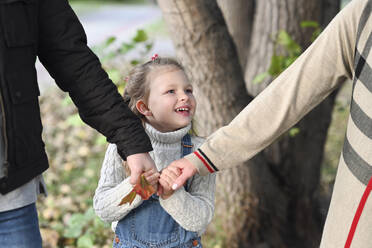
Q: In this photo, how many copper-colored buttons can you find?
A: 2